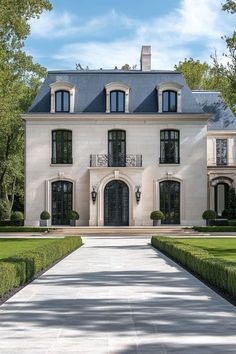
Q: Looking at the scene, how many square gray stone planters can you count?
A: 4